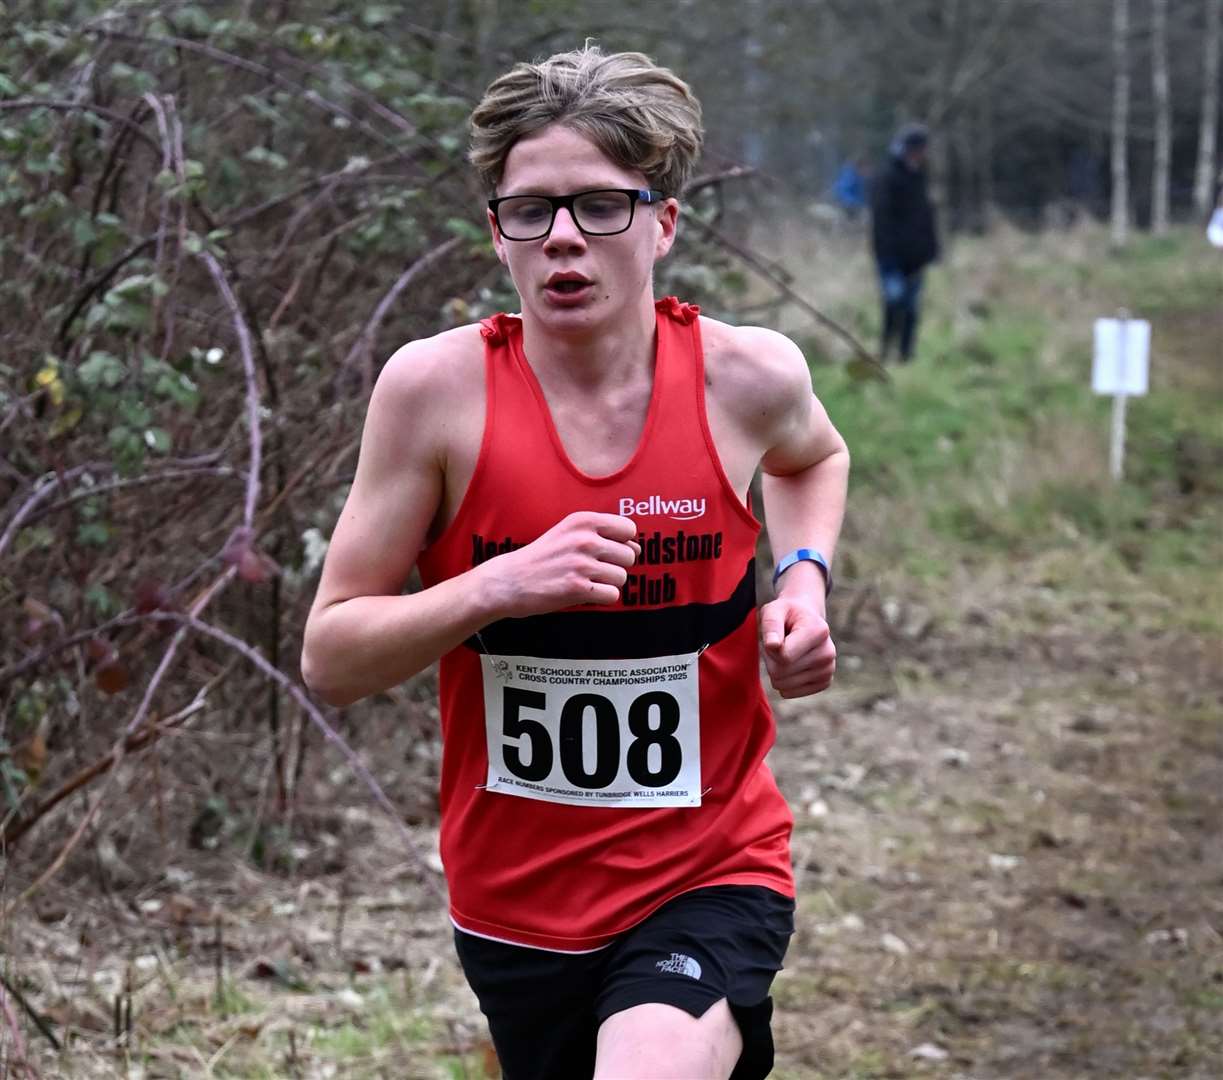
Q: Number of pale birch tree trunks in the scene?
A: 3